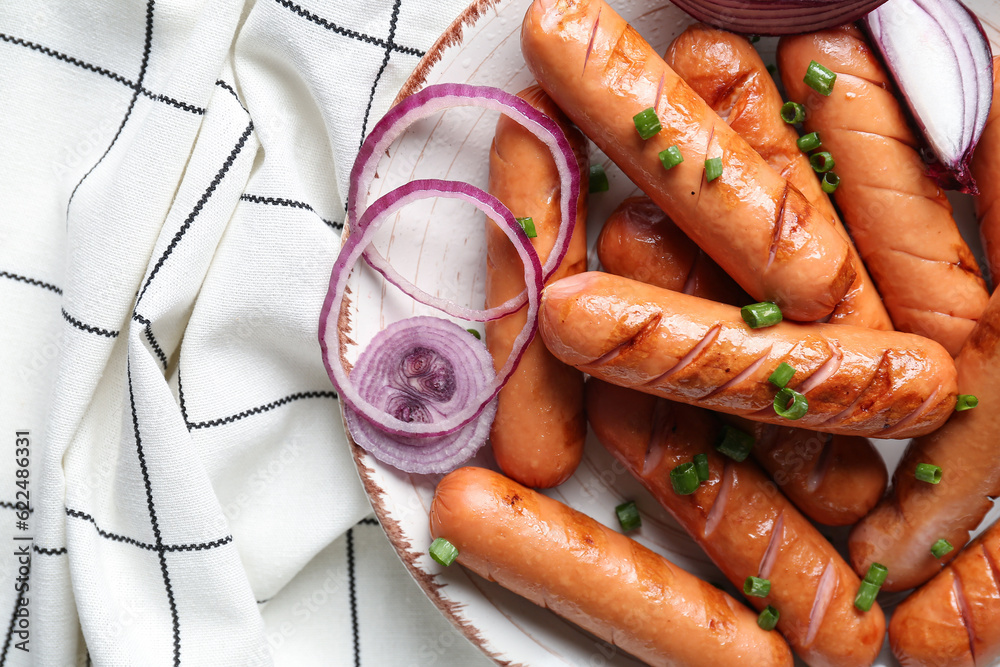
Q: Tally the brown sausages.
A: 11